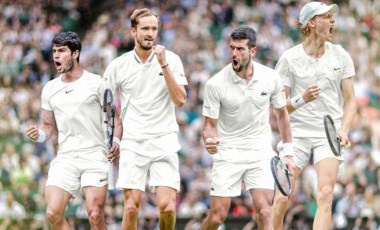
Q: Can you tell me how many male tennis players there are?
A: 4